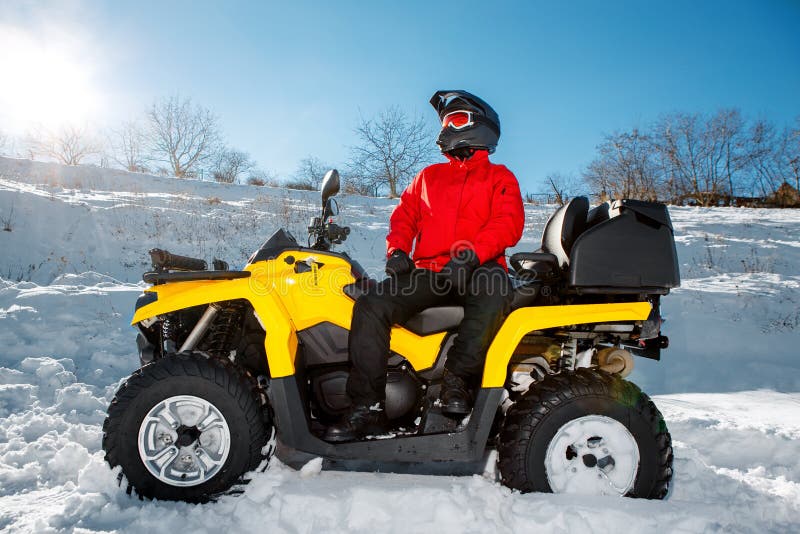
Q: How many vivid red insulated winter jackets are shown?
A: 1